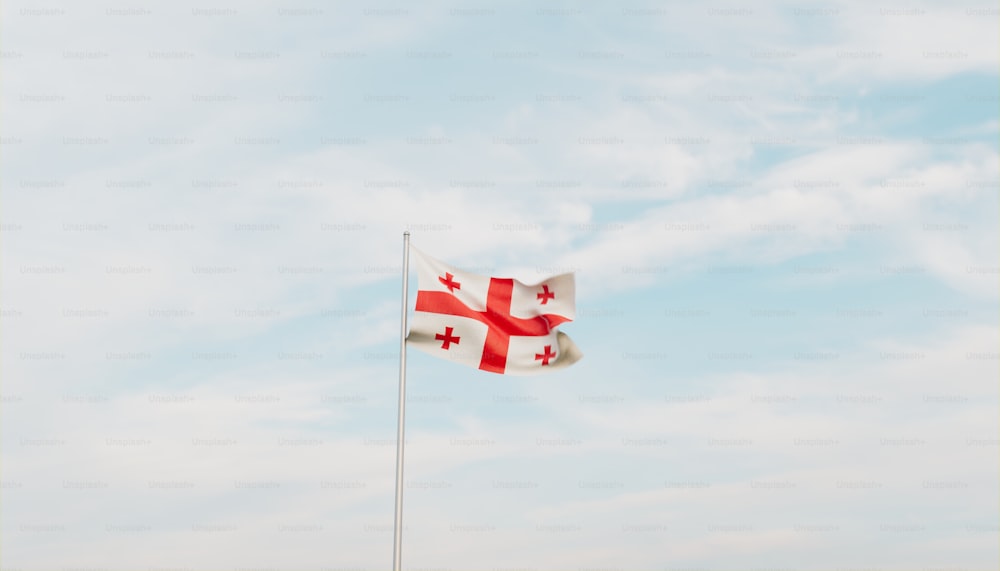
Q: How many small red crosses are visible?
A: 4